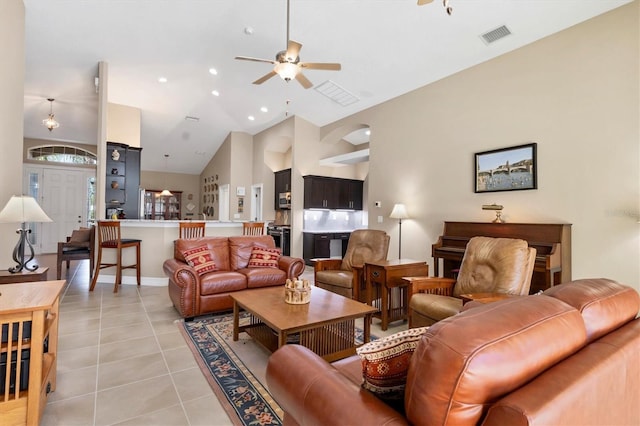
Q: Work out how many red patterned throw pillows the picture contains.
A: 3